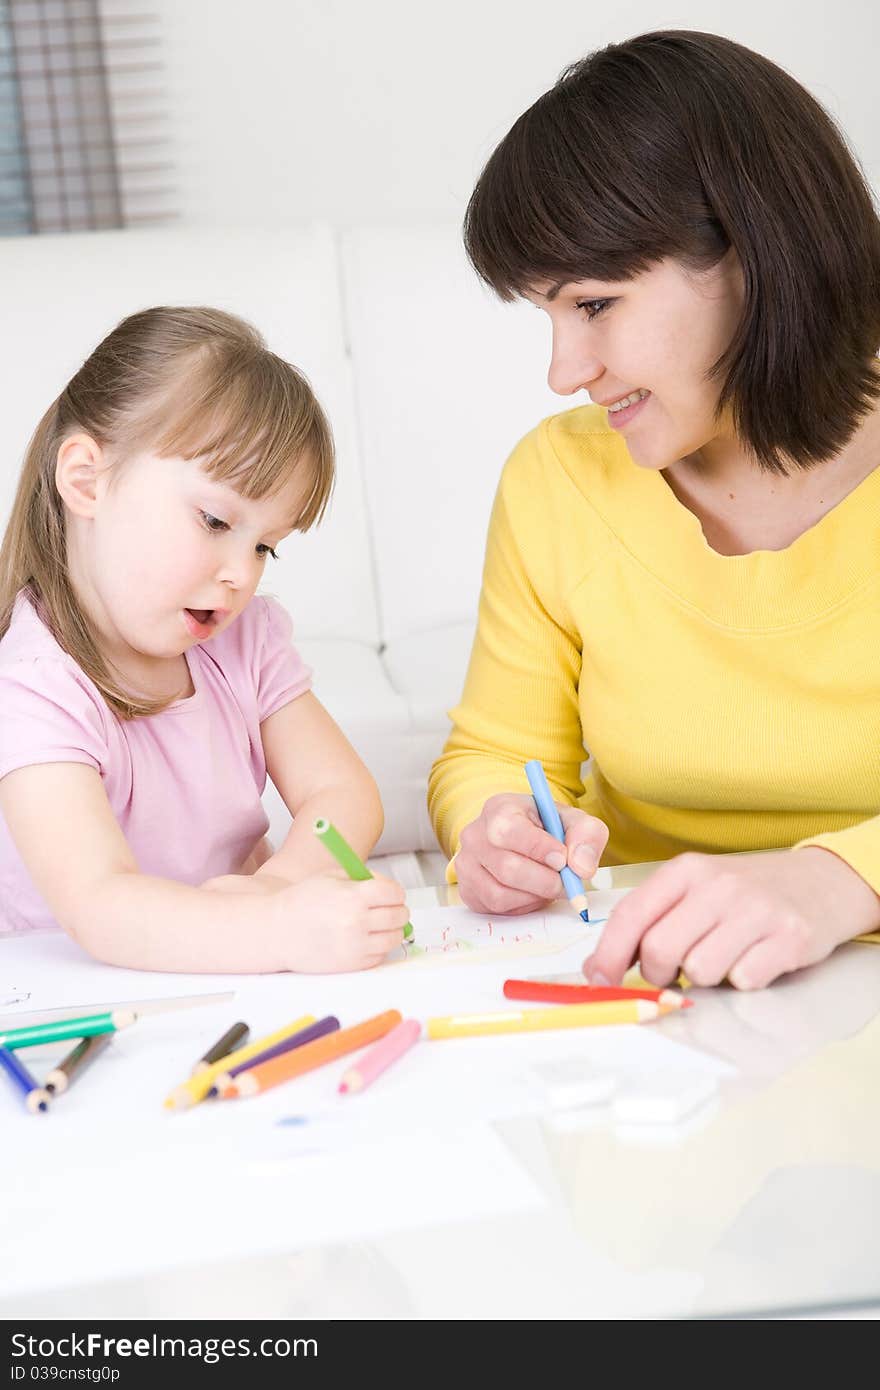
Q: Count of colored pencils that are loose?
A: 10